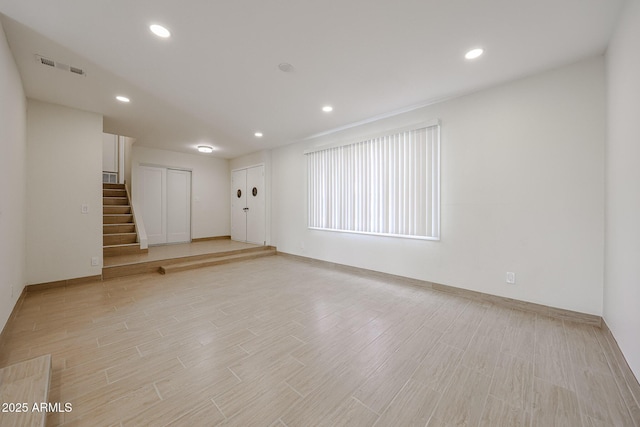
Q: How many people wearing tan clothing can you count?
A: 0